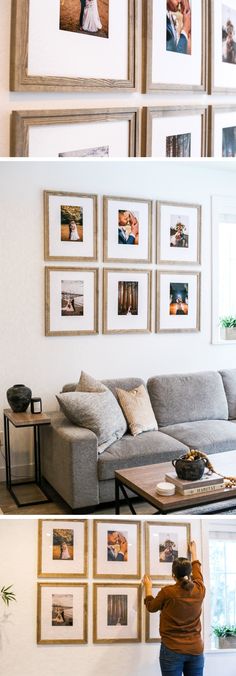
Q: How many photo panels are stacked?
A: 3